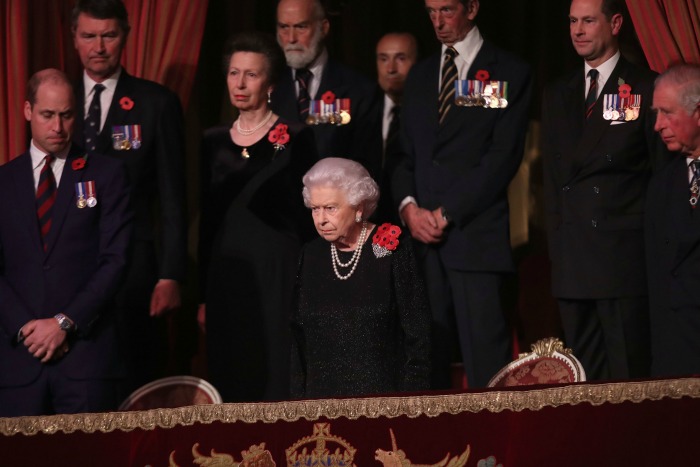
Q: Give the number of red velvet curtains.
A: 2